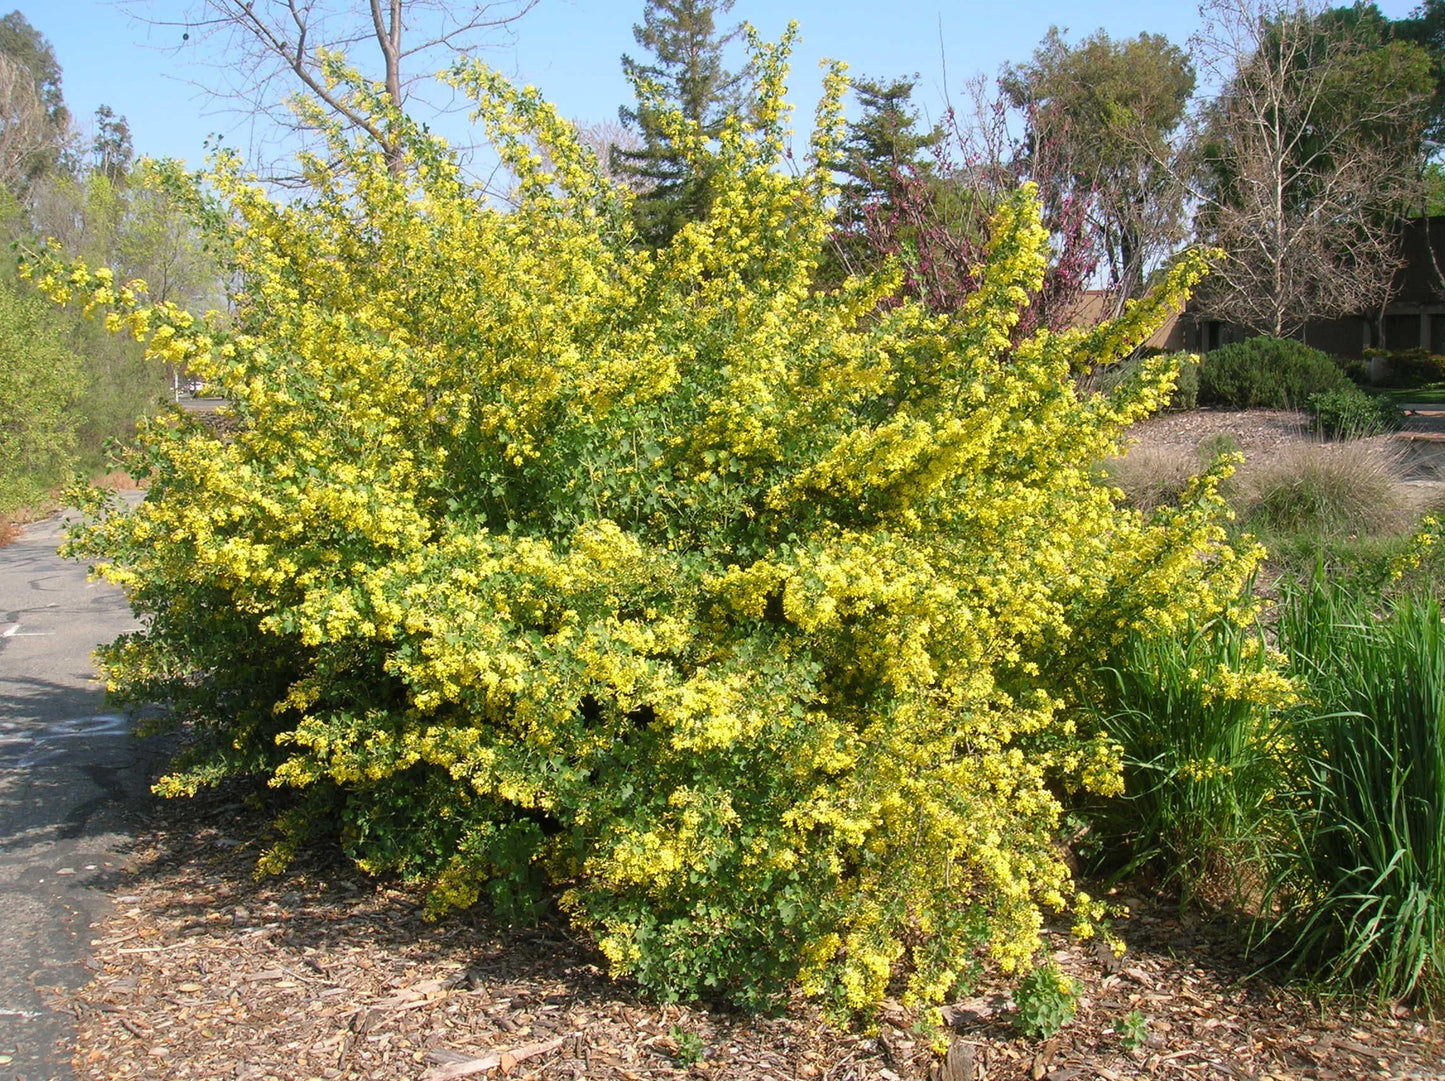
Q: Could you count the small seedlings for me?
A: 3